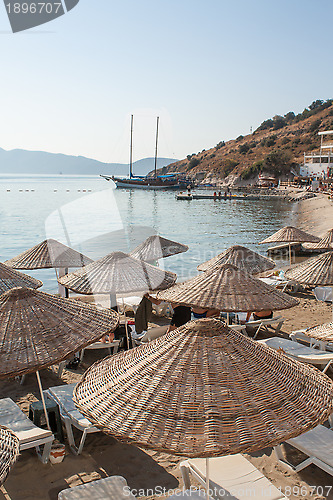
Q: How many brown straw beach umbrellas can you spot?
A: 13